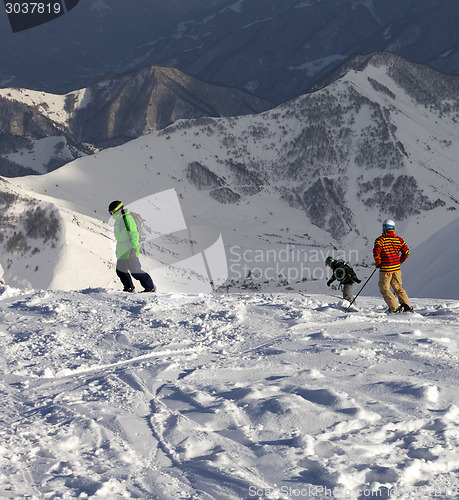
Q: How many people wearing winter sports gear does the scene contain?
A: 3